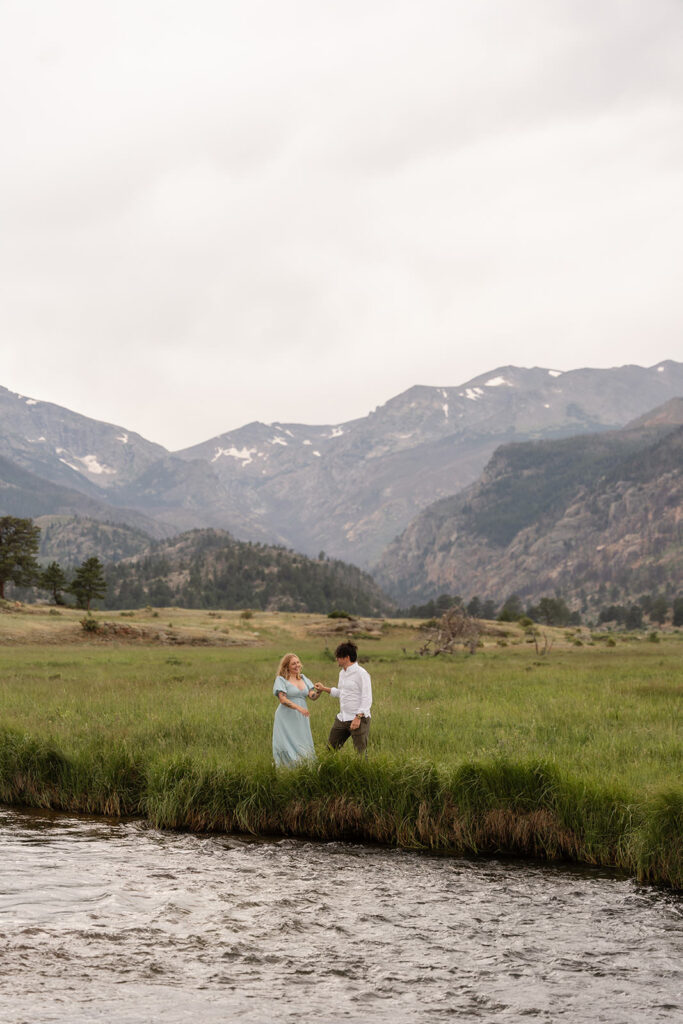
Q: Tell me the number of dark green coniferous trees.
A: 3